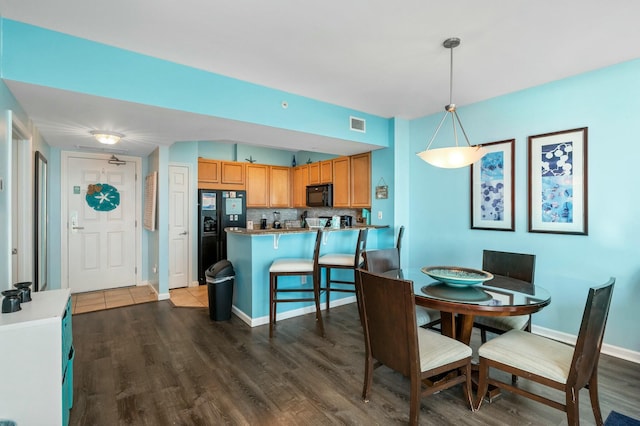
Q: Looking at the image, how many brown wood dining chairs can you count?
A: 4